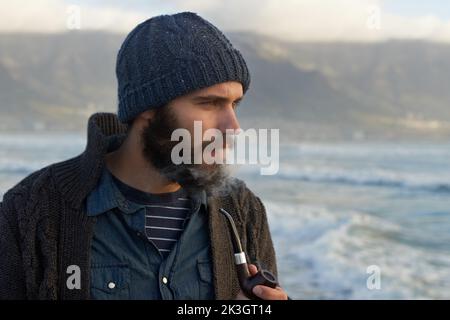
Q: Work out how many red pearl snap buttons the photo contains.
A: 0